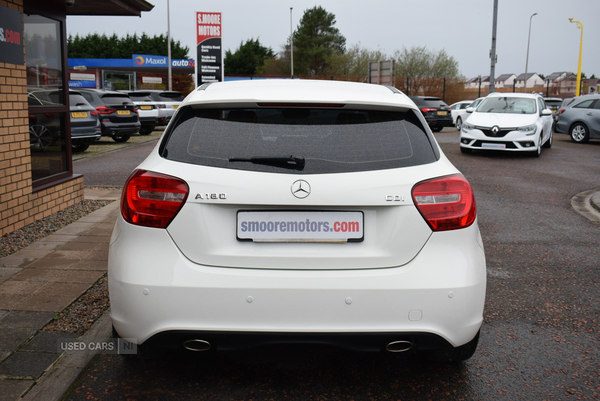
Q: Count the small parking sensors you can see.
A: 4